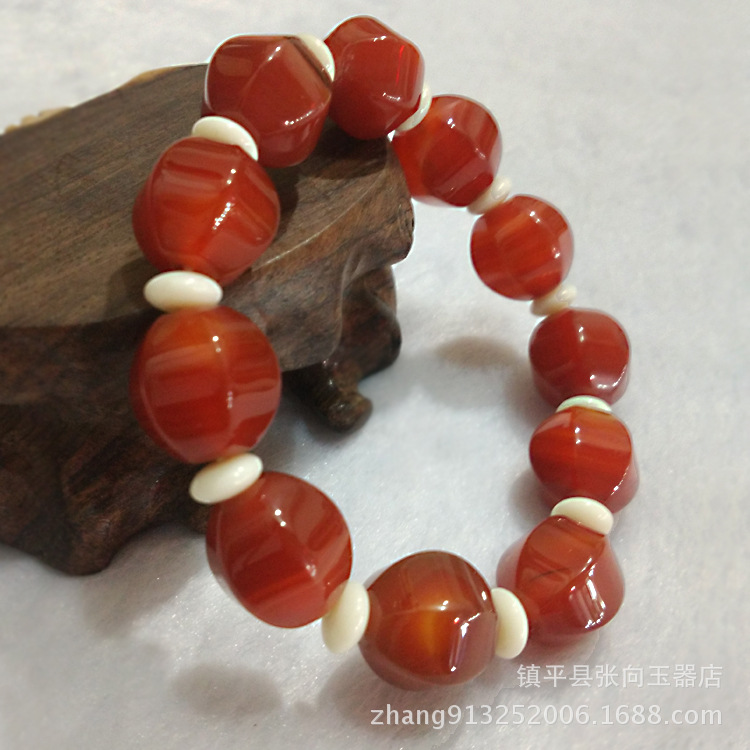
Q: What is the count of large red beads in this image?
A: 11